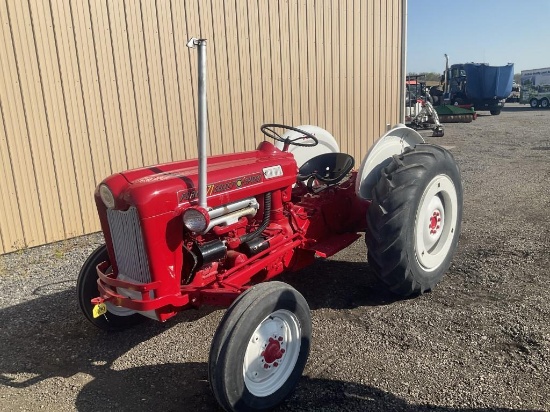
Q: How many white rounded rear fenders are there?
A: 2